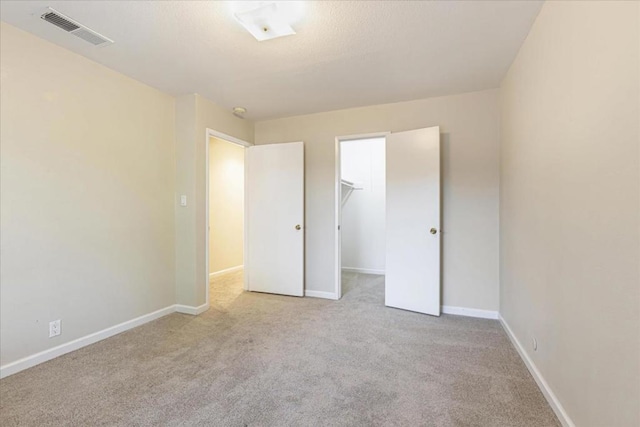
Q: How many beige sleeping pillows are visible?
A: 0